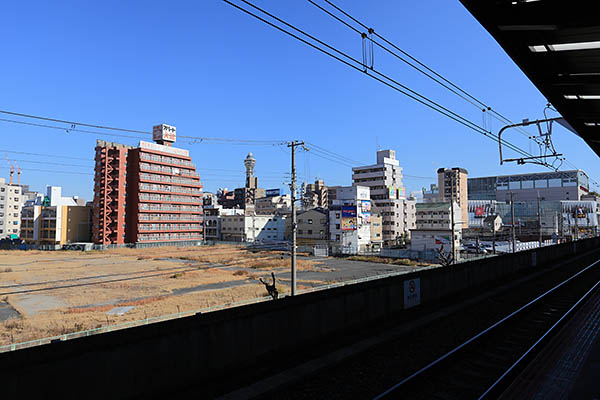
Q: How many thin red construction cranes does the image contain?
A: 2